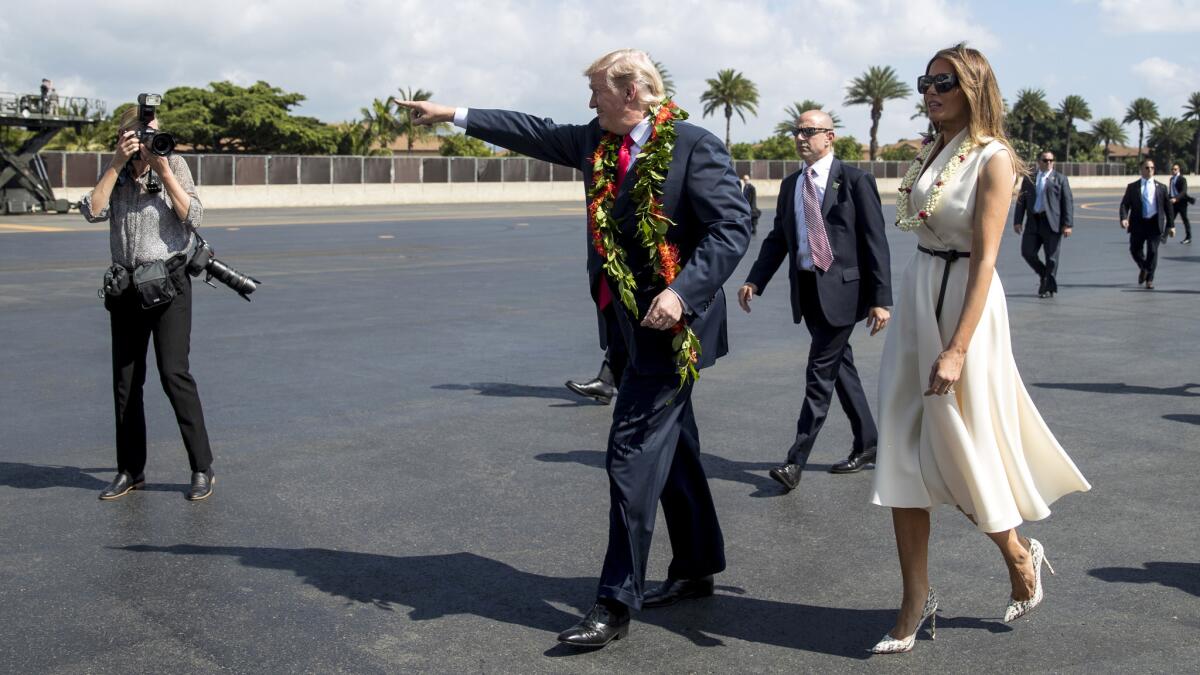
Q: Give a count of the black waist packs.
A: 2